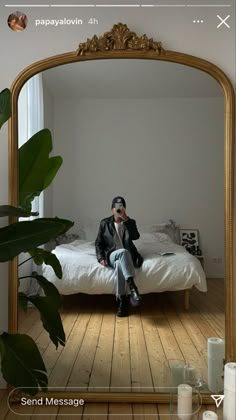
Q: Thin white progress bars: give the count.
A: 5